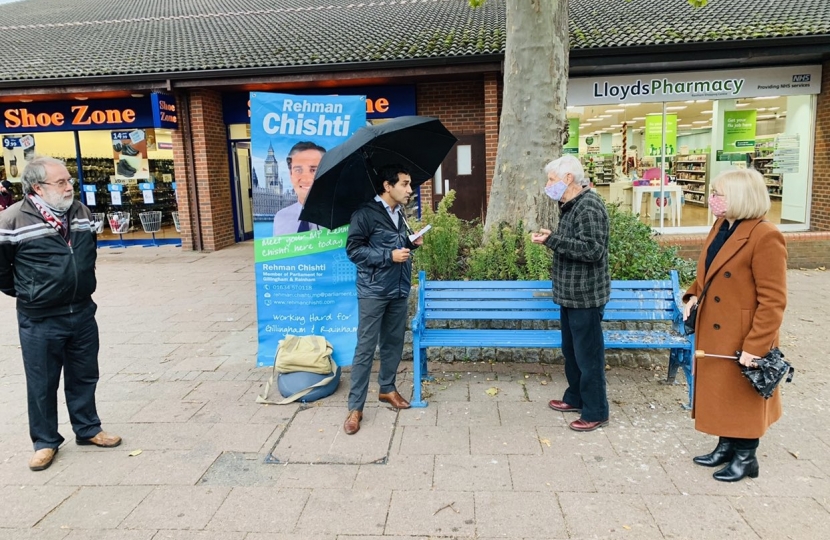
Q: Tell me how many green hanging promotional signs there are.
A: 3